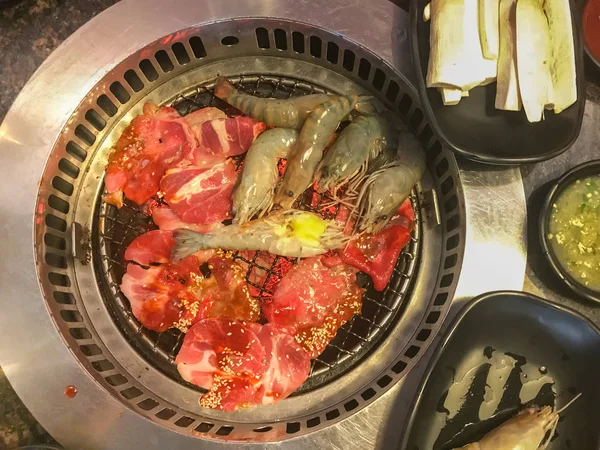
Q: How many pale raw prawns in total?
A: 7